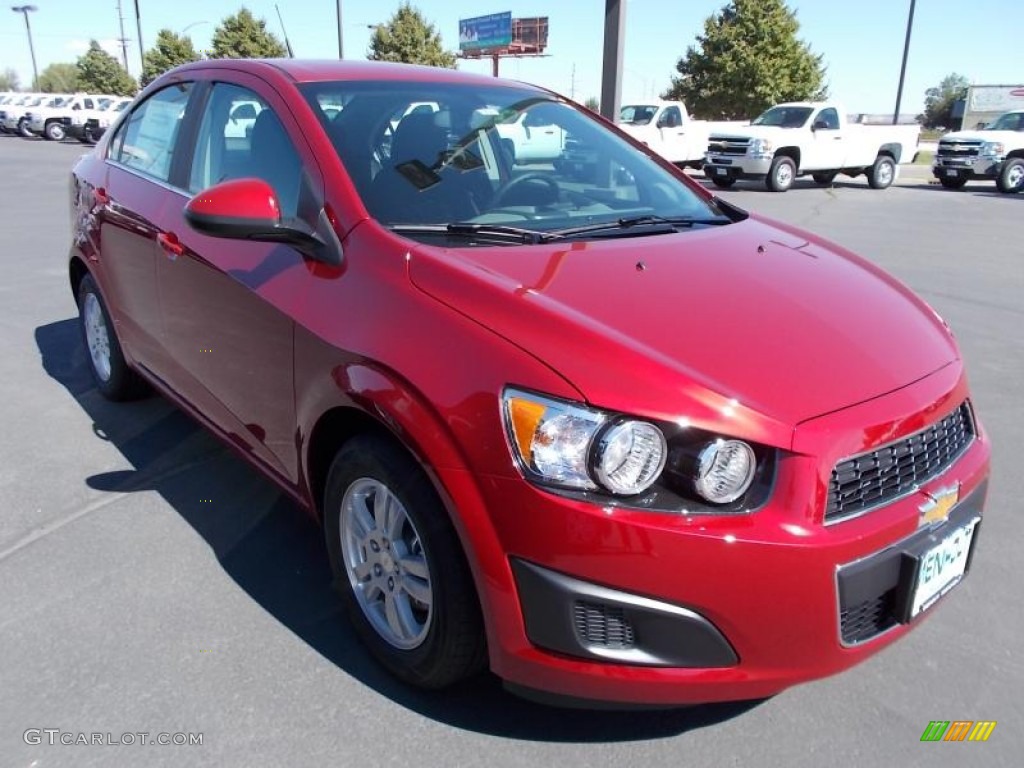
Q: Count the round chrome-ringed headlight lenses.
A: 2